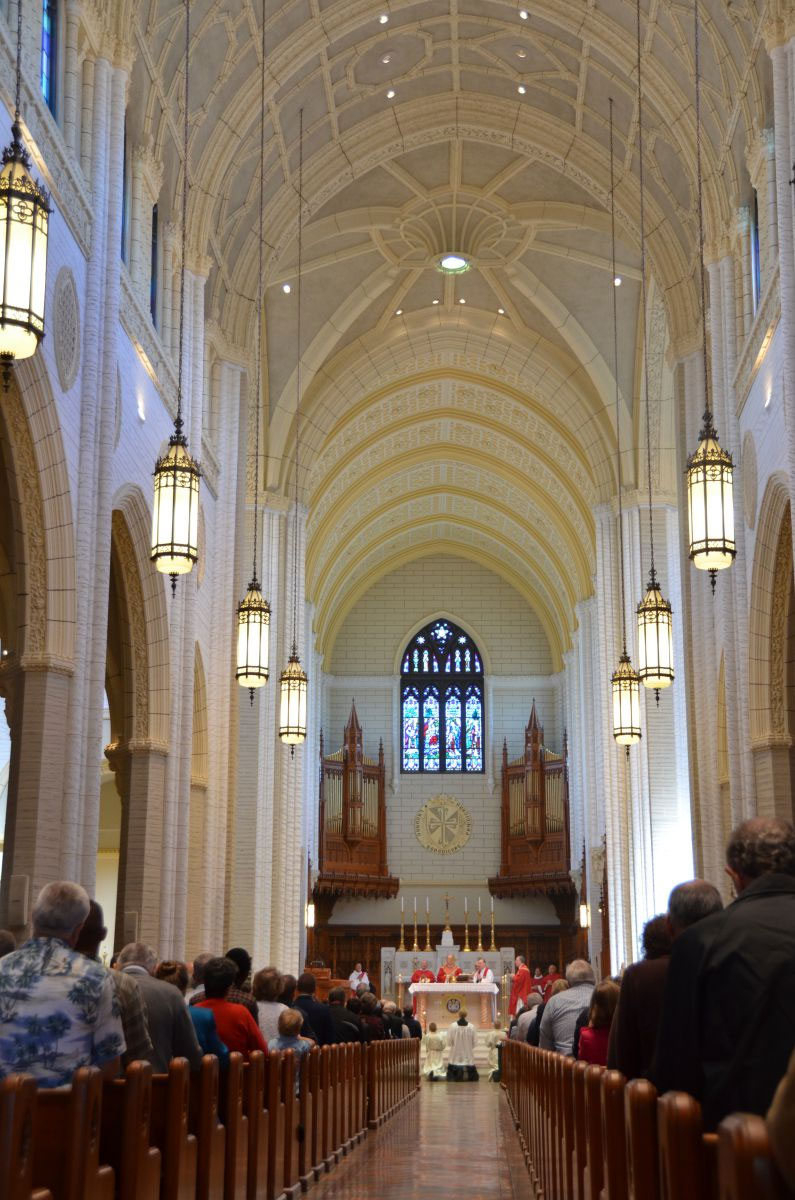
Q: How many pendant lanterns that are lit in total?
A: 7